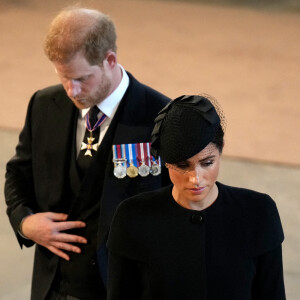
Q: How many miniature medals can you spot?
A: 4